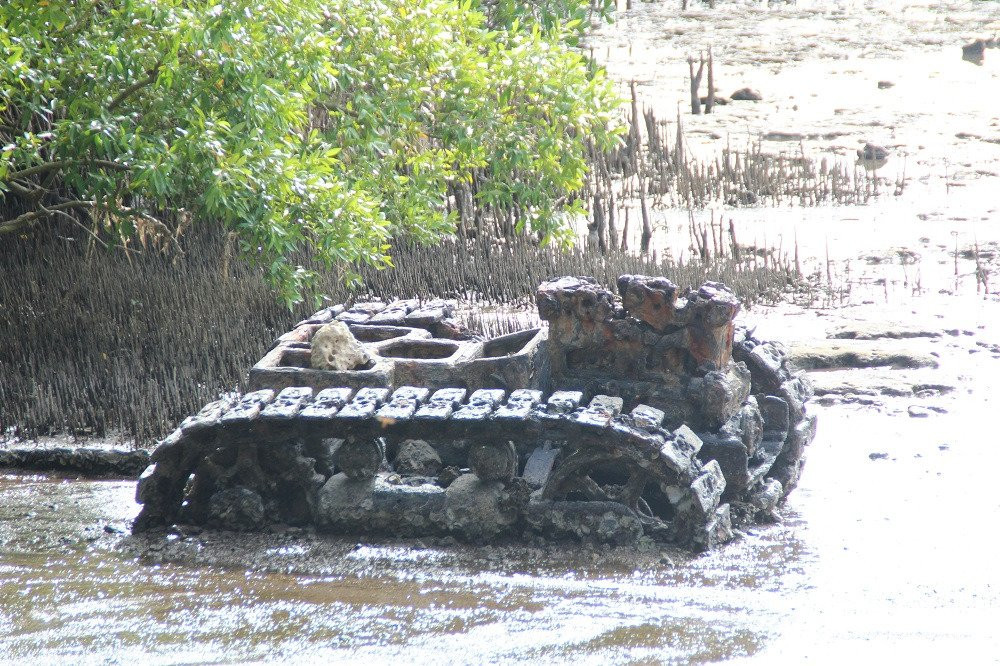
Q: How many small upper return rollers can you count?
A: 2